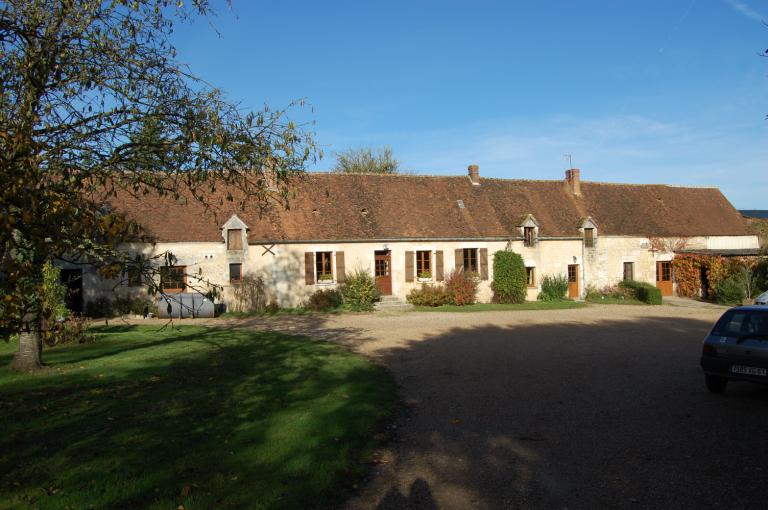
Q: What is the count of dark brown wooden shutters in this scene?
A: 6